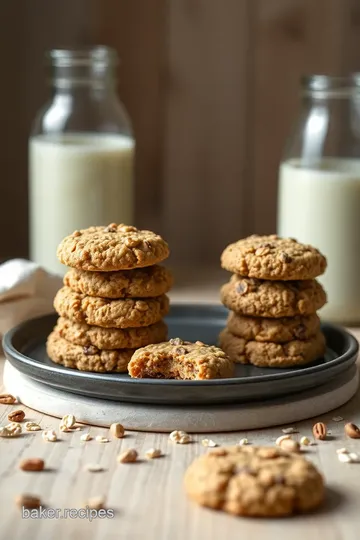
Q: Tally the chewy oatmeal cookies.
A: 11